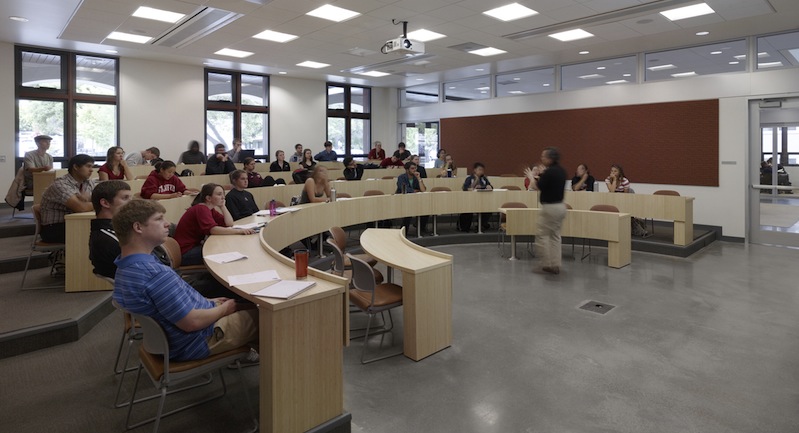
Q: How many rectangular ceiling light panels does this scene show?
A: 12